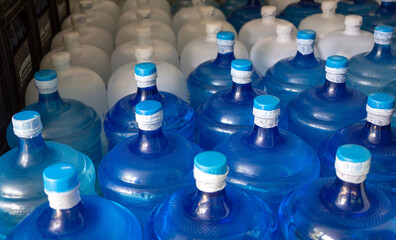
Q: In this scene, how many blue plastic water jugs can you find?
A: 14